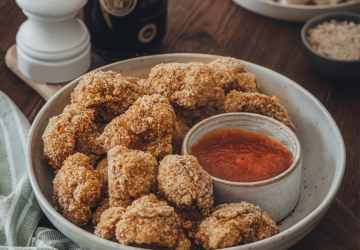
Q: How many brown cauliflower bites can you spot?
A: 11